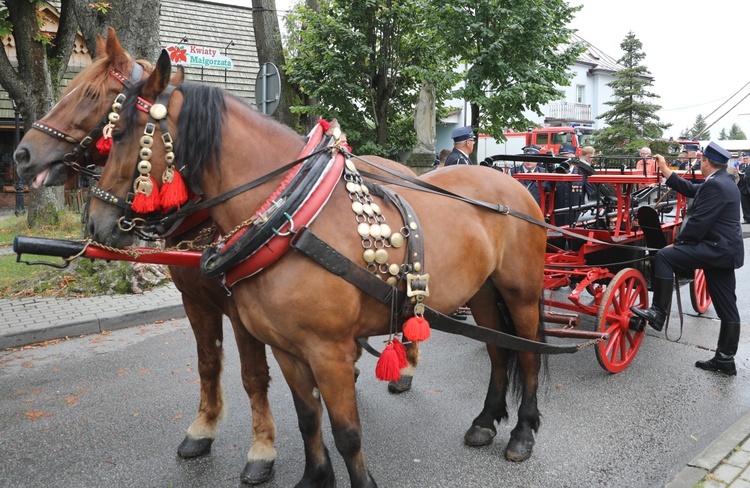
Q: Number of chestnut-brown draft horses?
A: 2